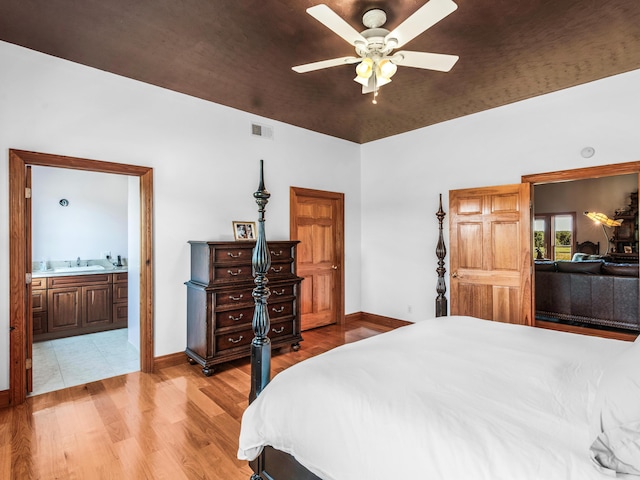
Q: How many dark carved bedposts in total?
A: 2